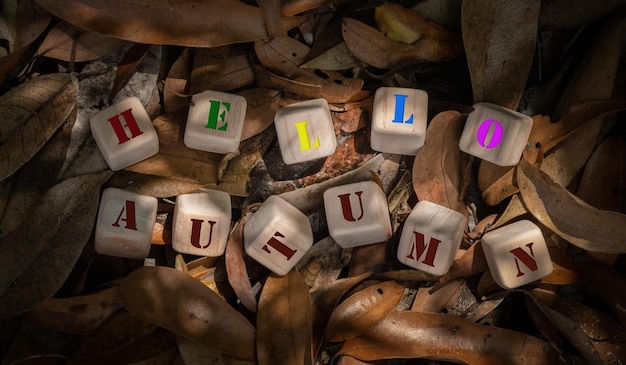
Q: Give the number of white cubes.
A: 11